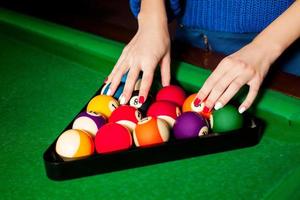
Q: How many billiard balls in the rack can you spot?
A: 15